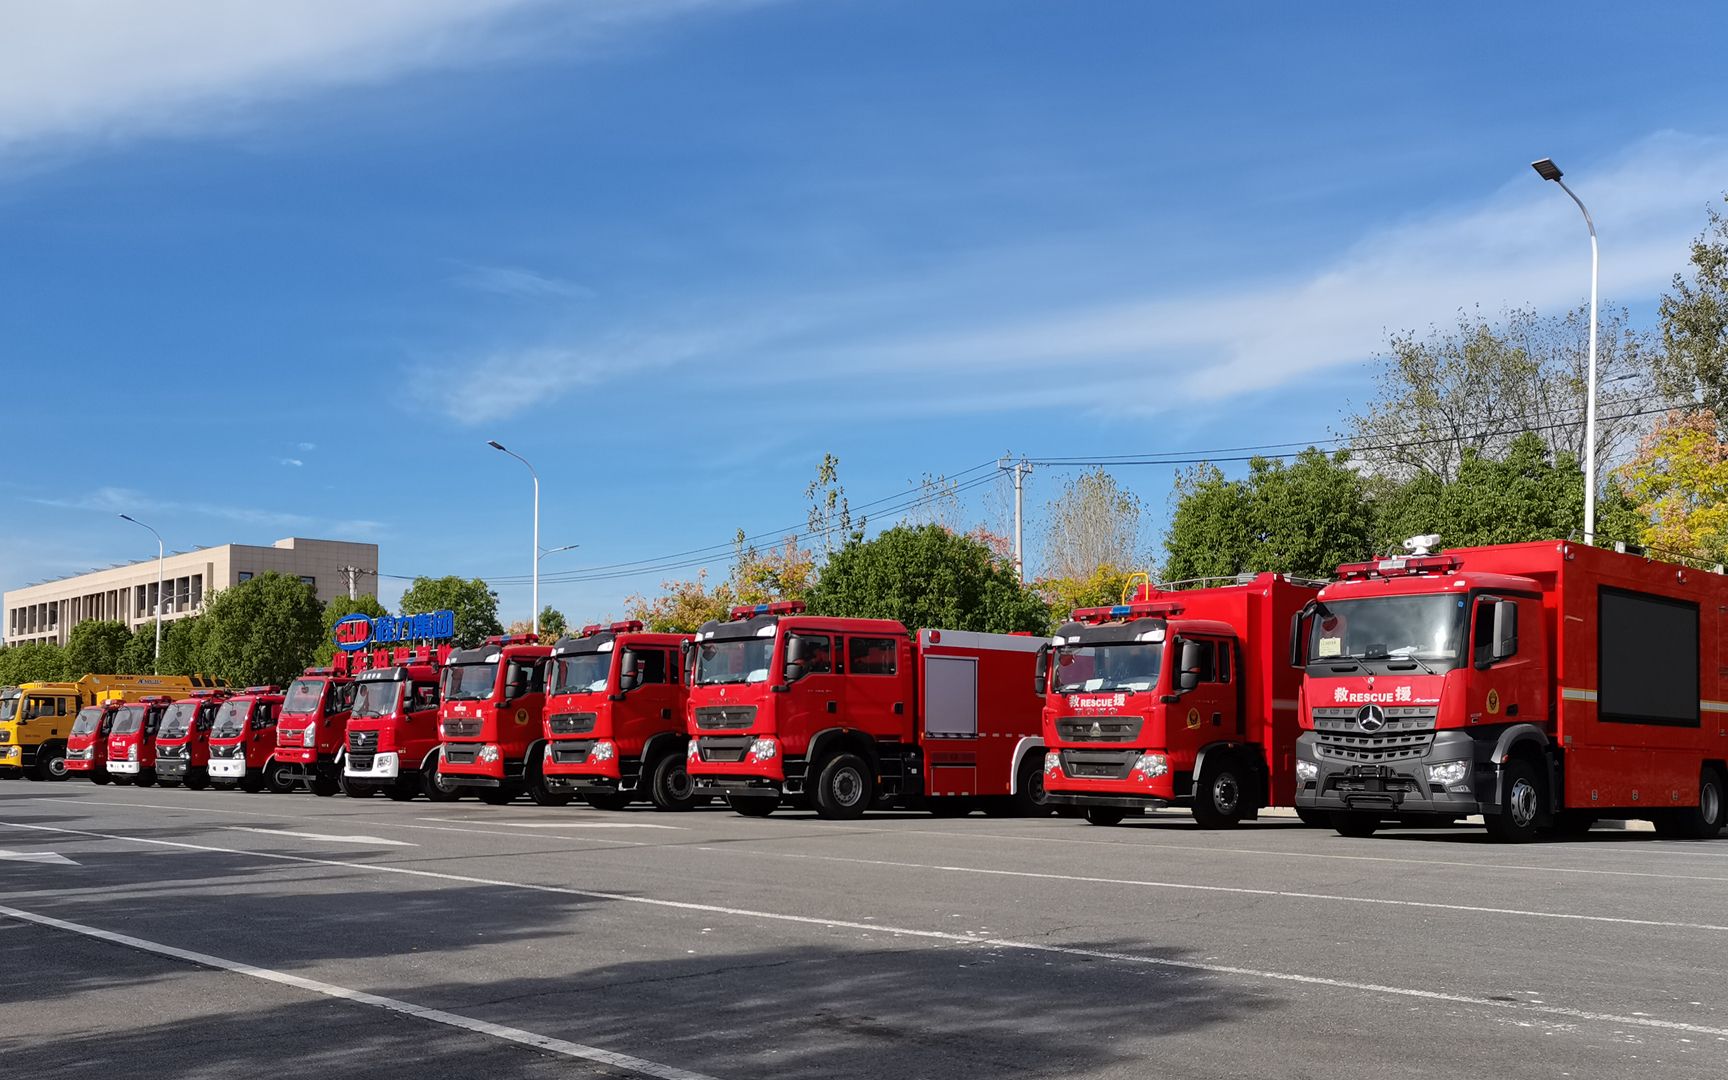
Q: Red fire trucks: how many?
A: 11